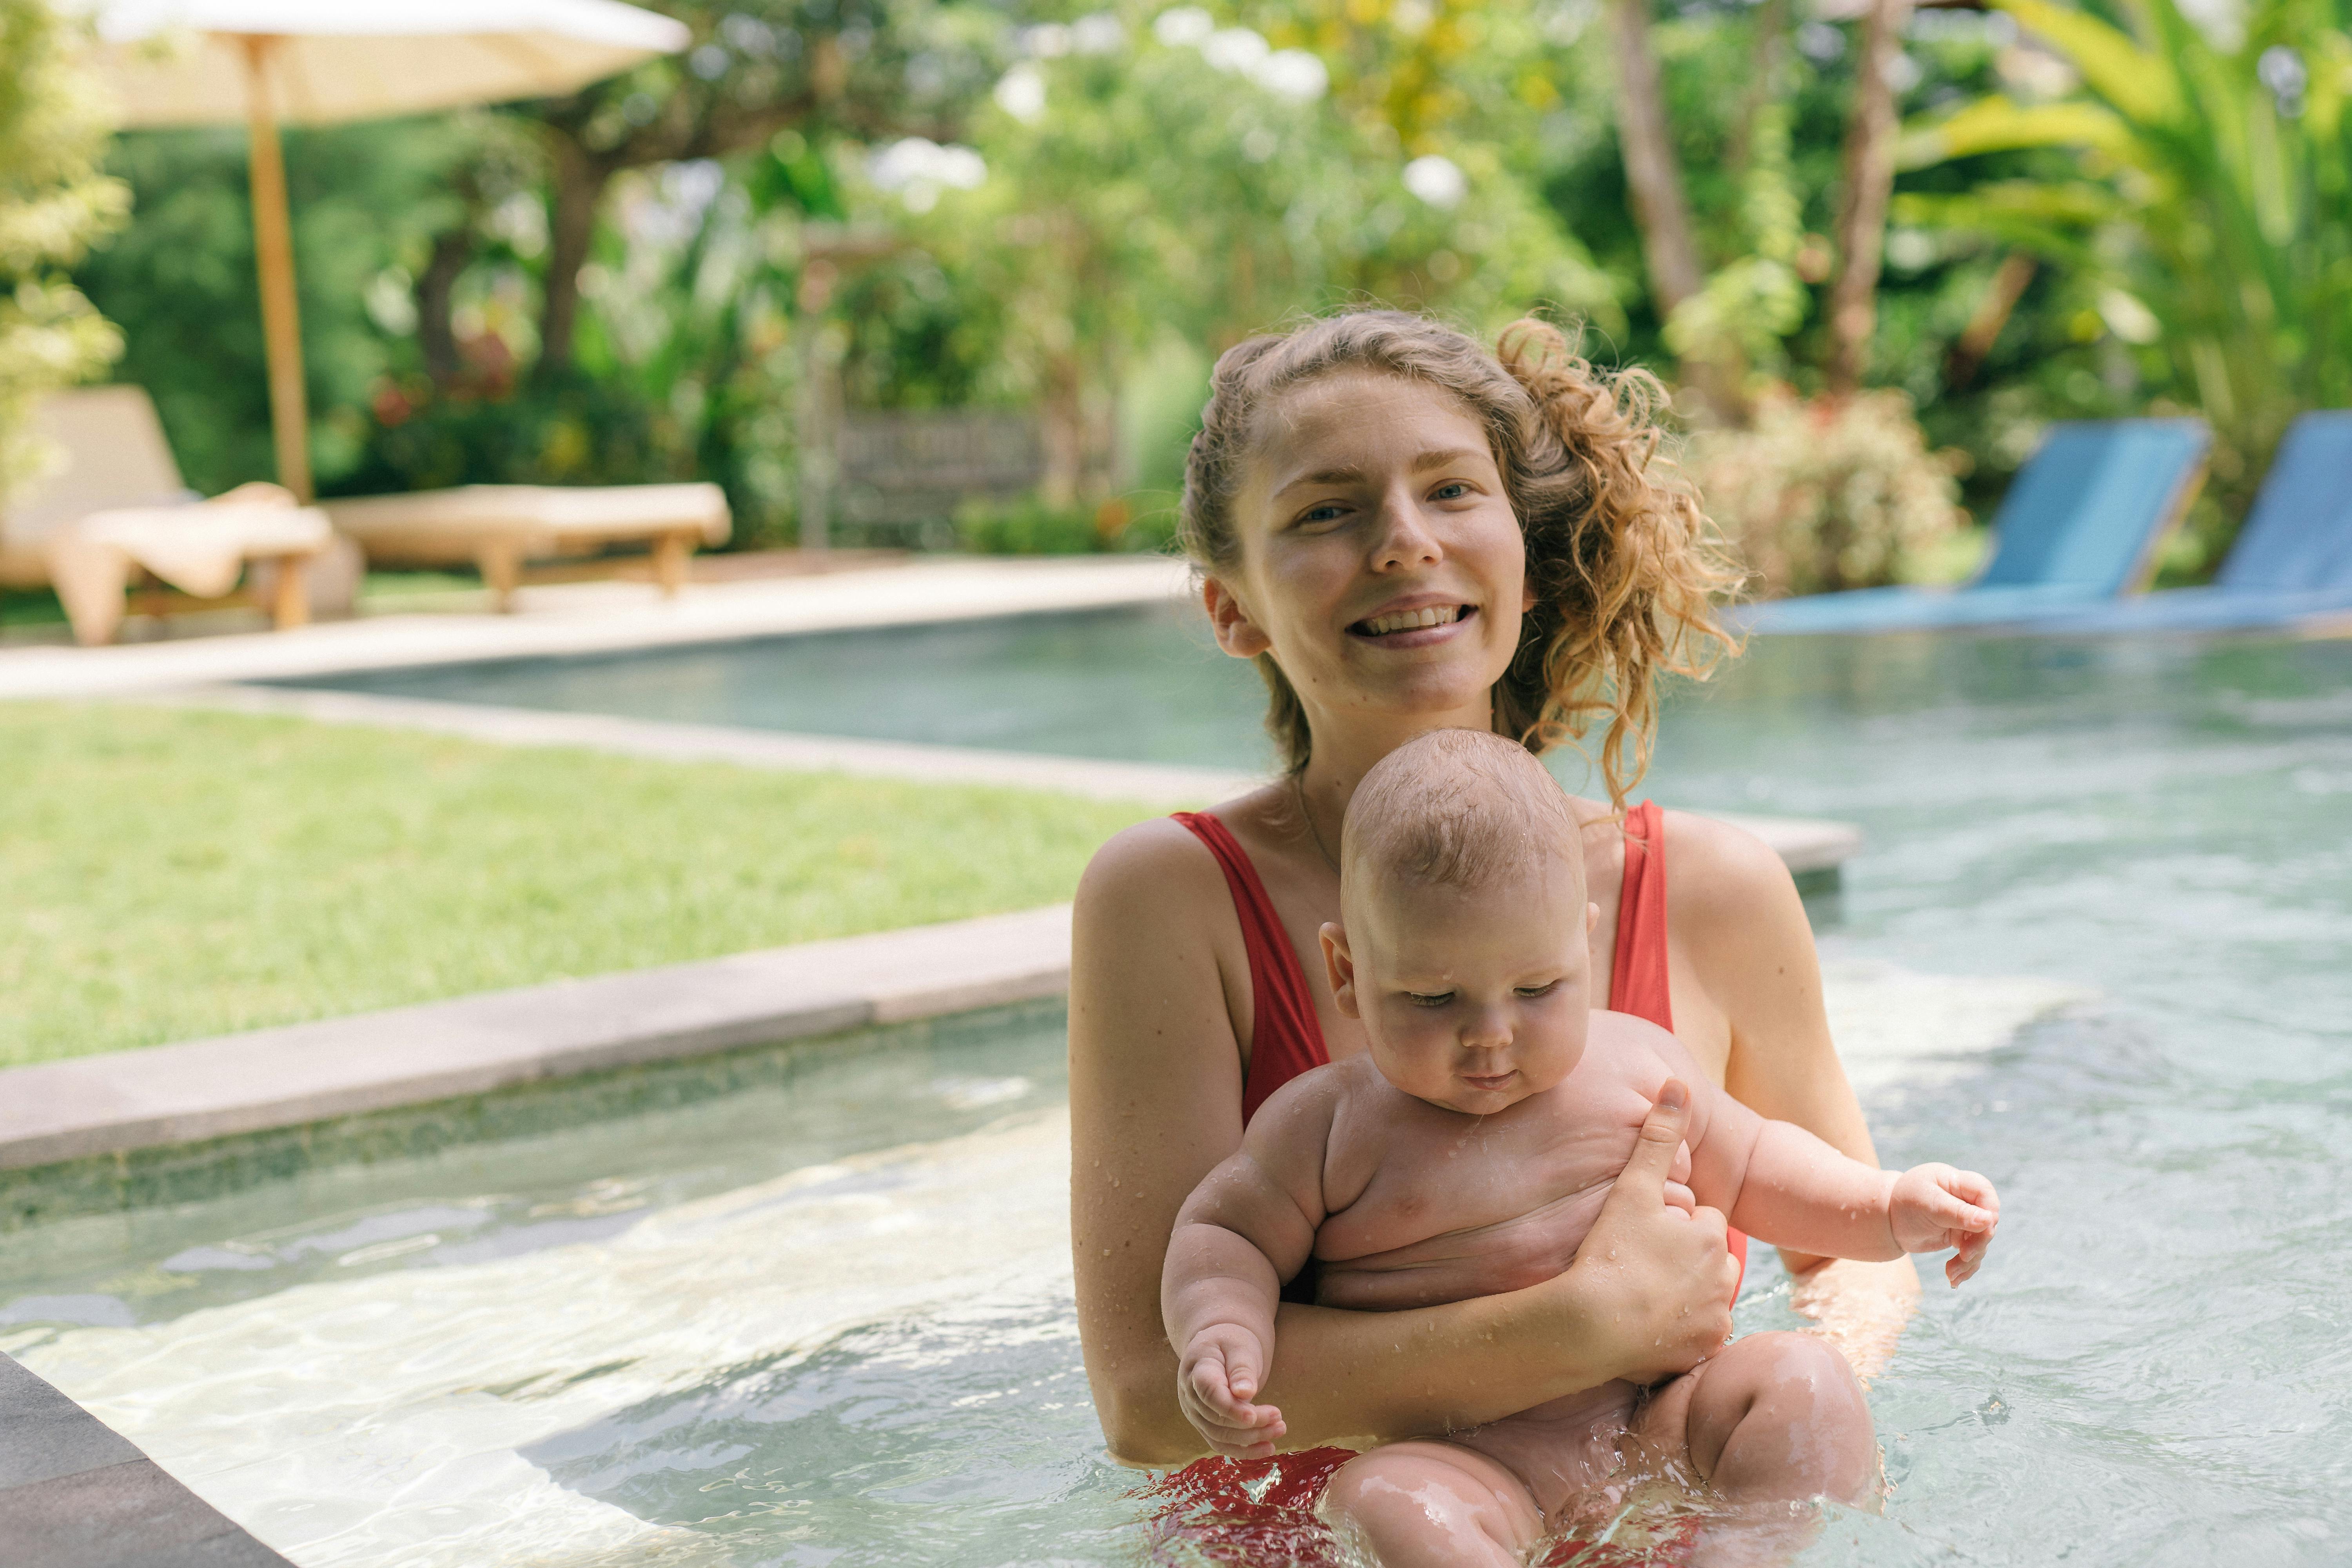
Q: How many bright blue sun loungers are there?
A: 2